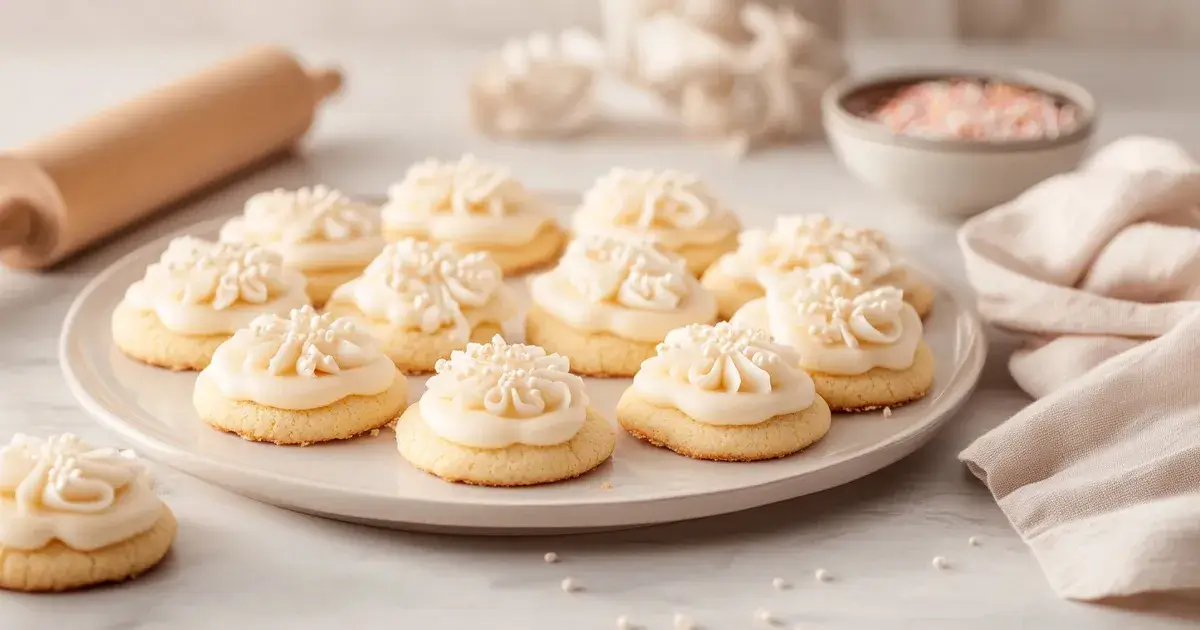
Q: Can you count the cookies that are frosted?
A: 12